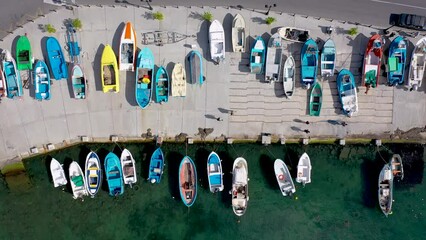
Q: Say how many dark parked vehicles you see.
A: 1